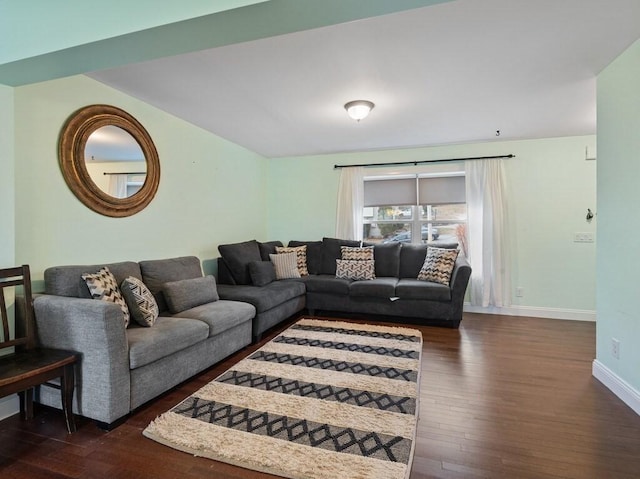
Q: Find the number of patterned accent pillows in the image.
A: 7